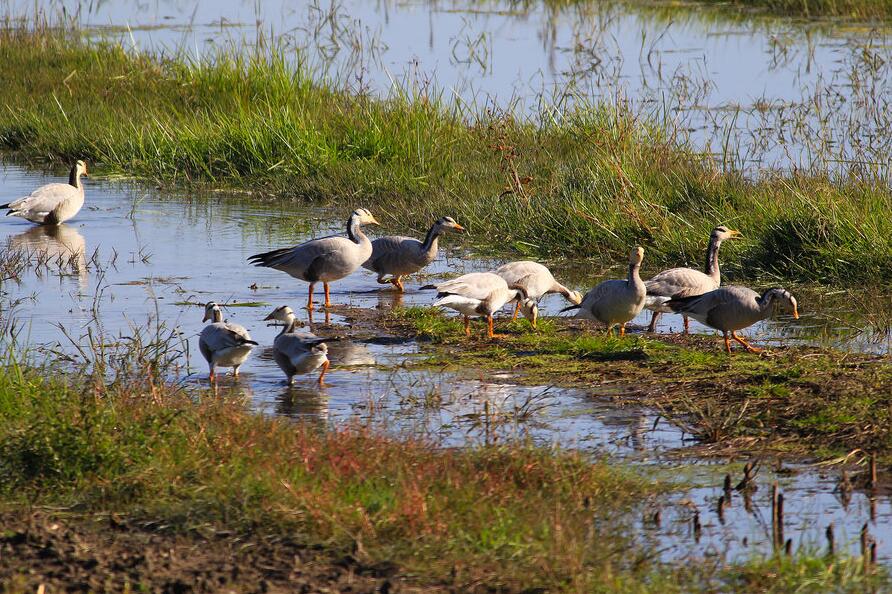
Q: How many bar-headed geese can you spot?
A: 10